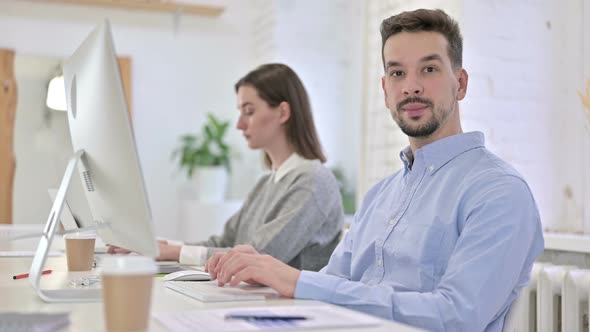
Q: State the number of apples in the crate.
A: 0